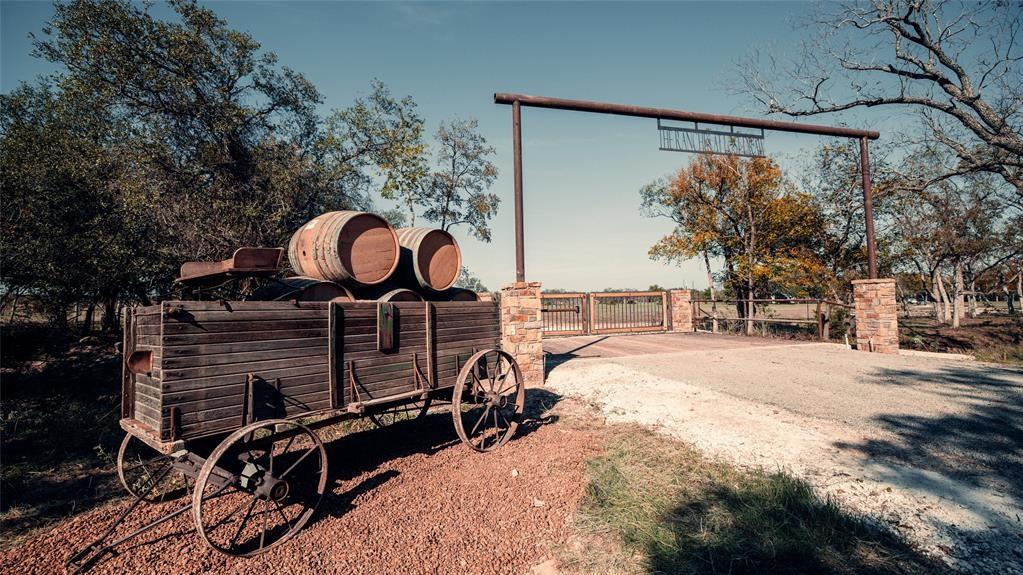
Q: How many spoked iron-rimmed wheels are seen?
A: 4